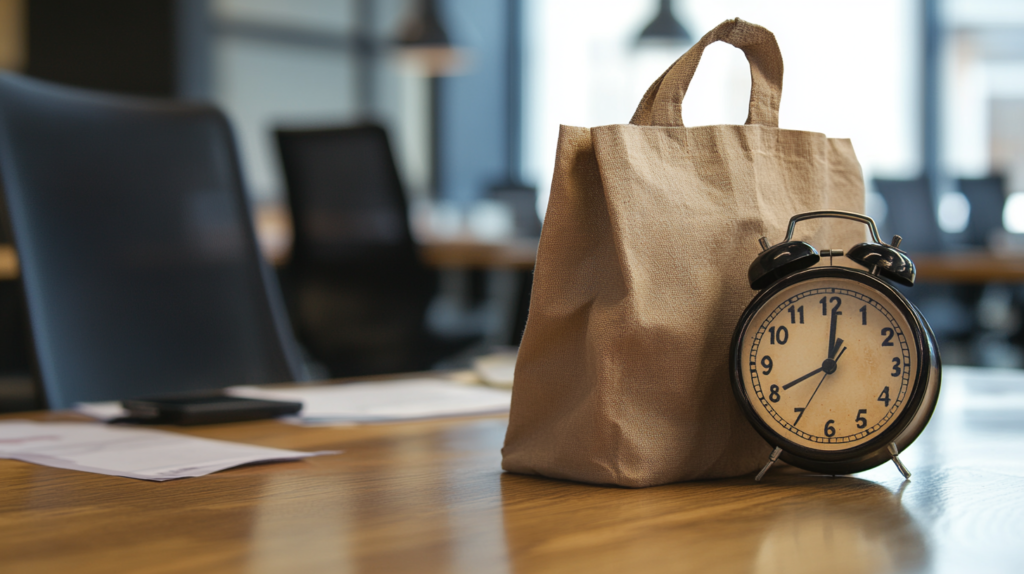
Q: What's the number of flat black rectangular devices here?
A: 1